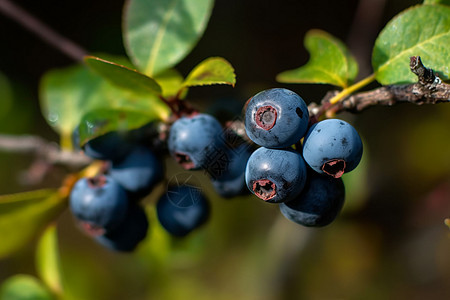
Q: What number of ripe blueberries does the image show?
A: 11